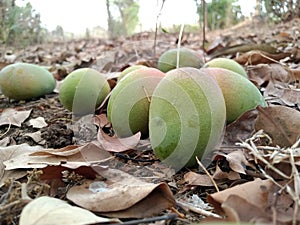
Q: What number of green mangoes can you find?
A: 8